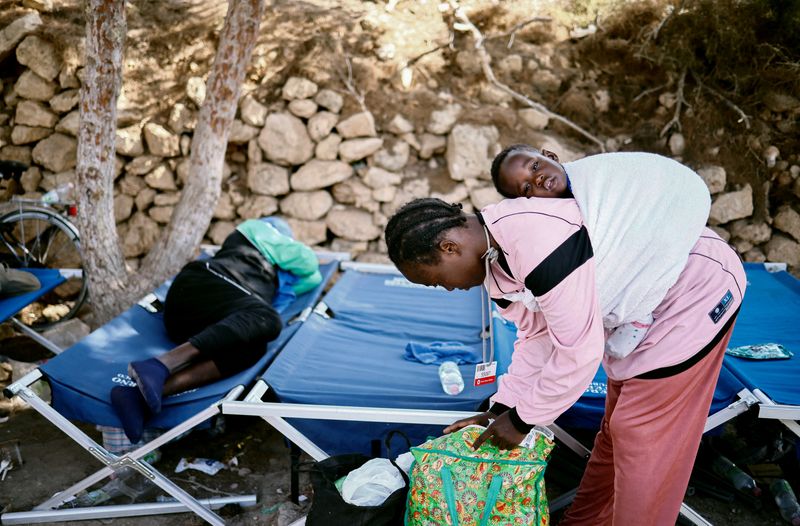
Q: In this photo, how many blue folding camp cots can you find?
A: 5